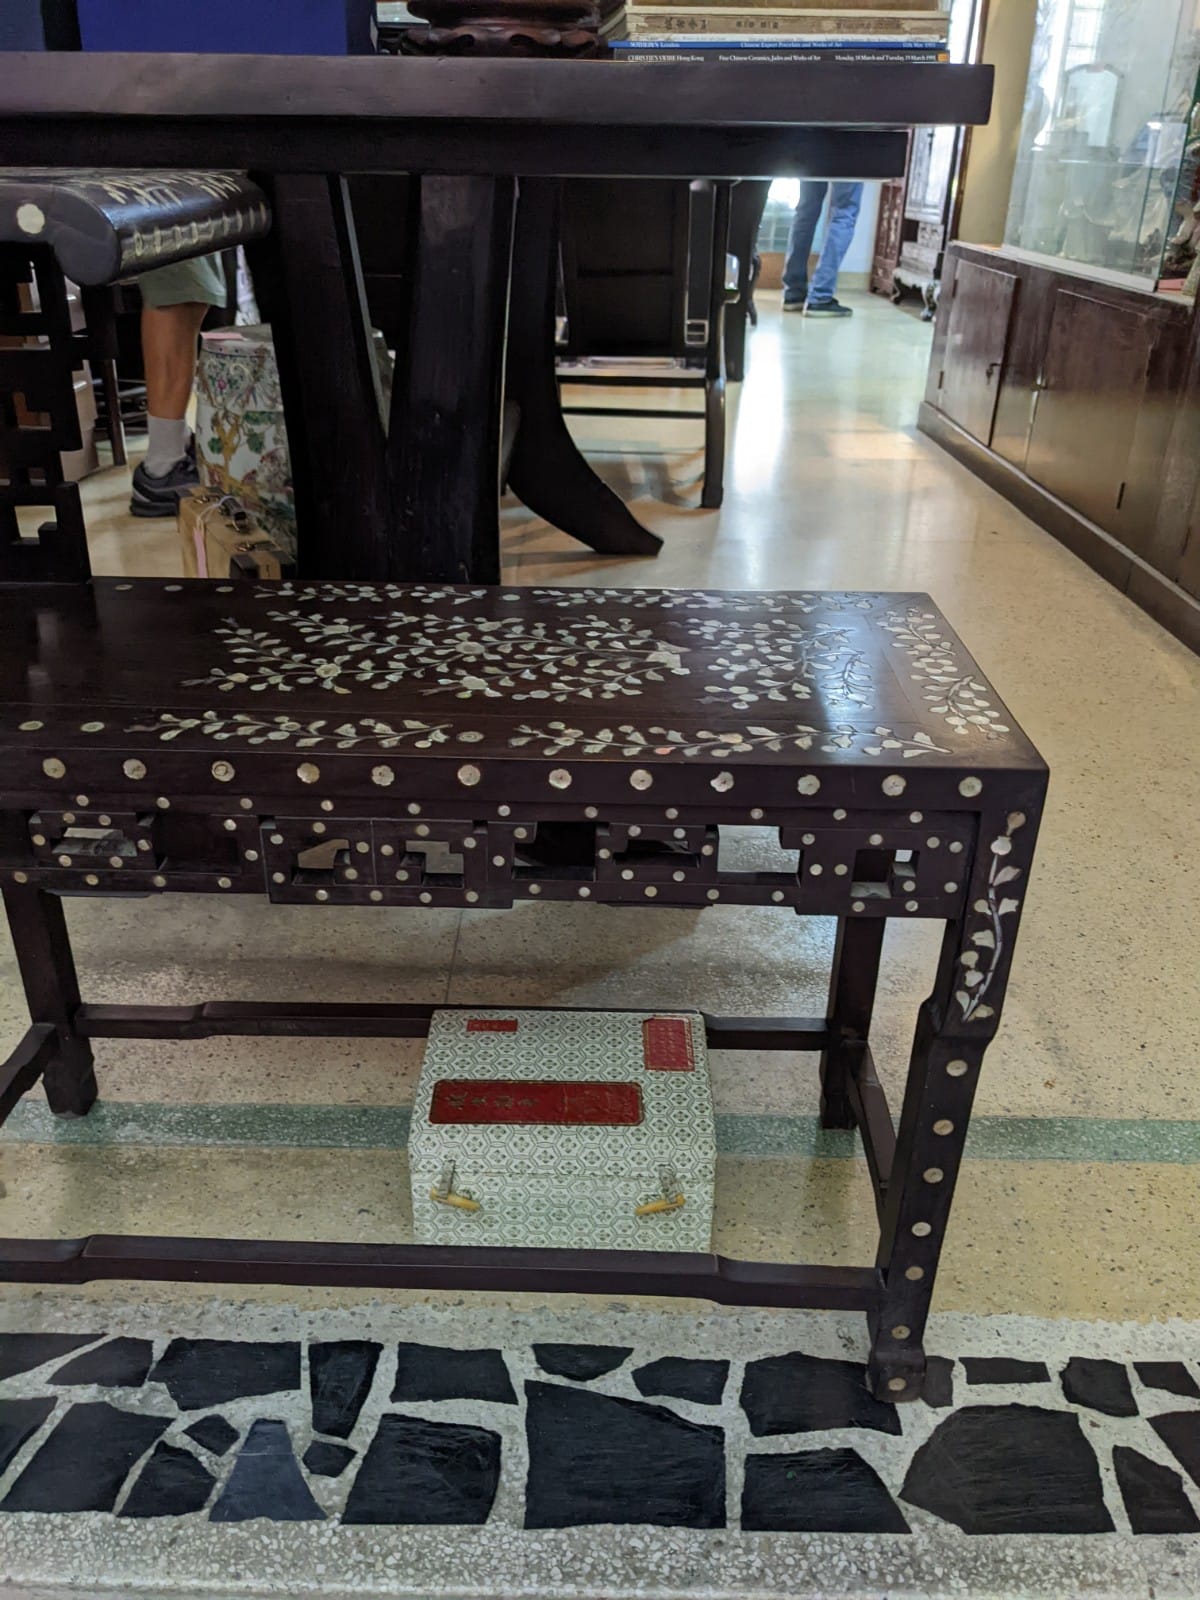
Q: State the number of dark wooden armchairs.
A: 1